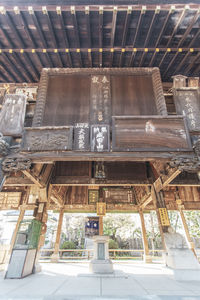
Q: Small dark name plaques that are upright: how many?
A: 2